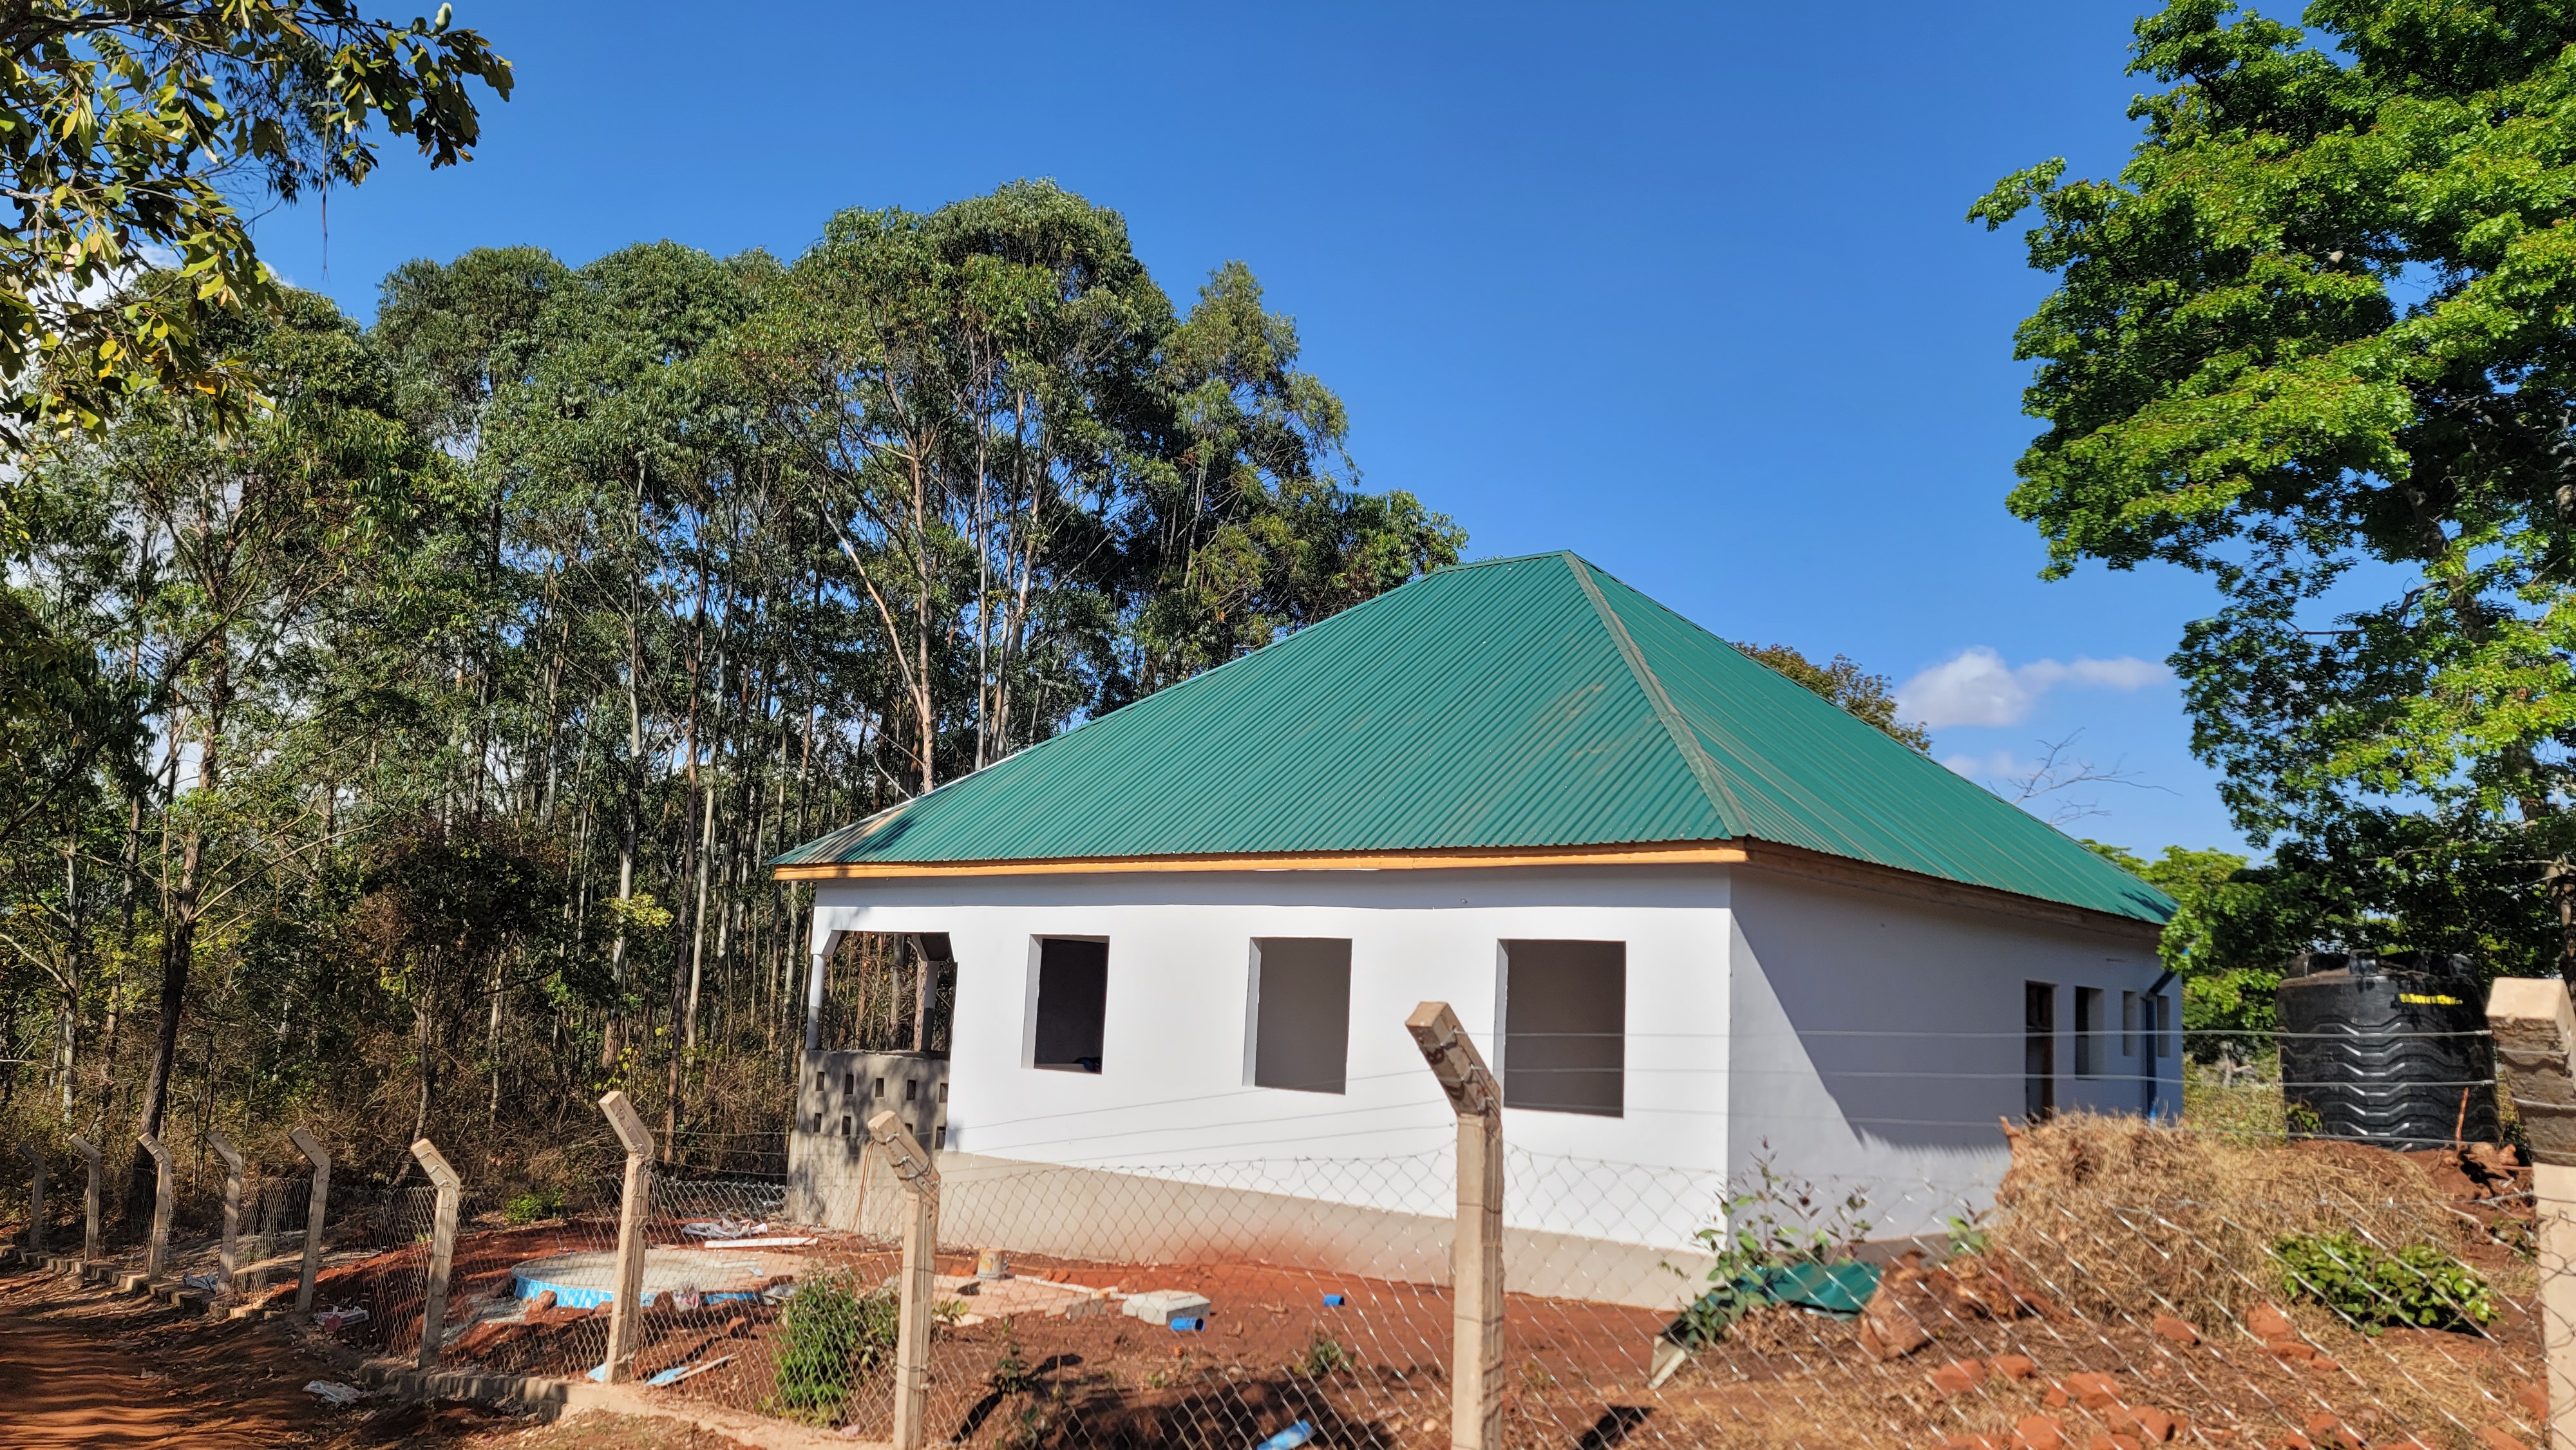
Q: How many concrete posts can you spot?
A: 10